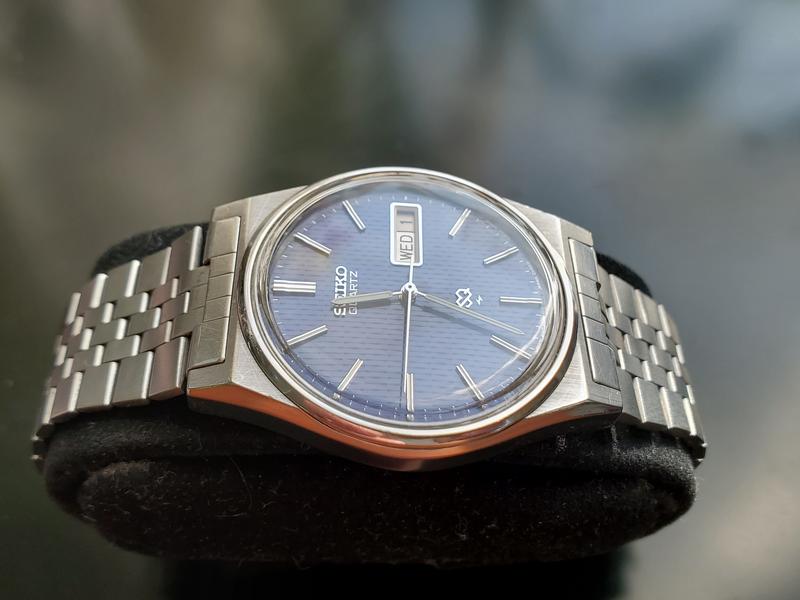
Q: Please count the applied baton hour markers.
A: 11